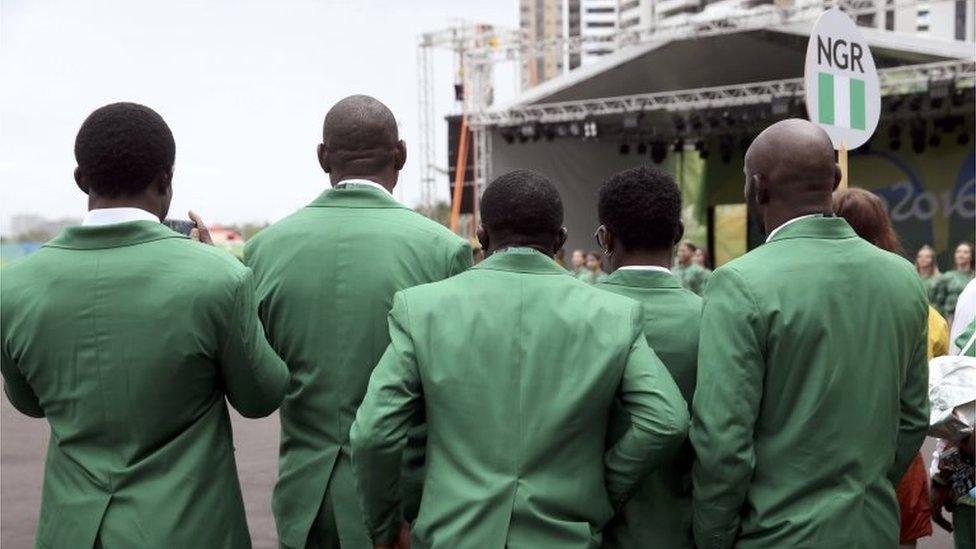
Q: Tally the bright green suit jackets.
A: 5